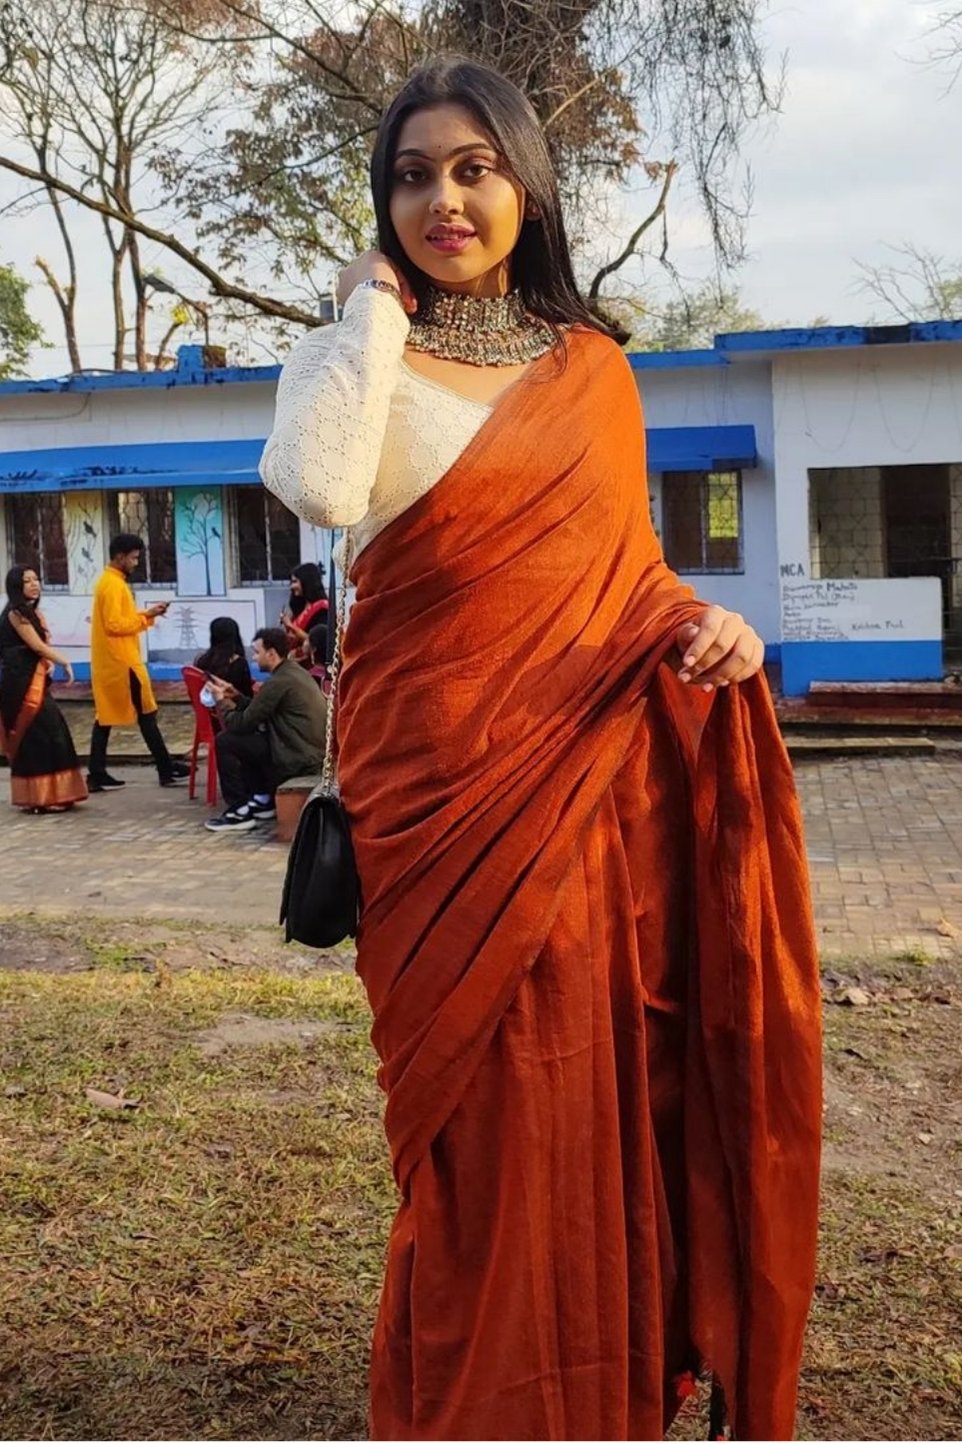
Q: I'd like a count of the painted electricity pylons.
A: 1